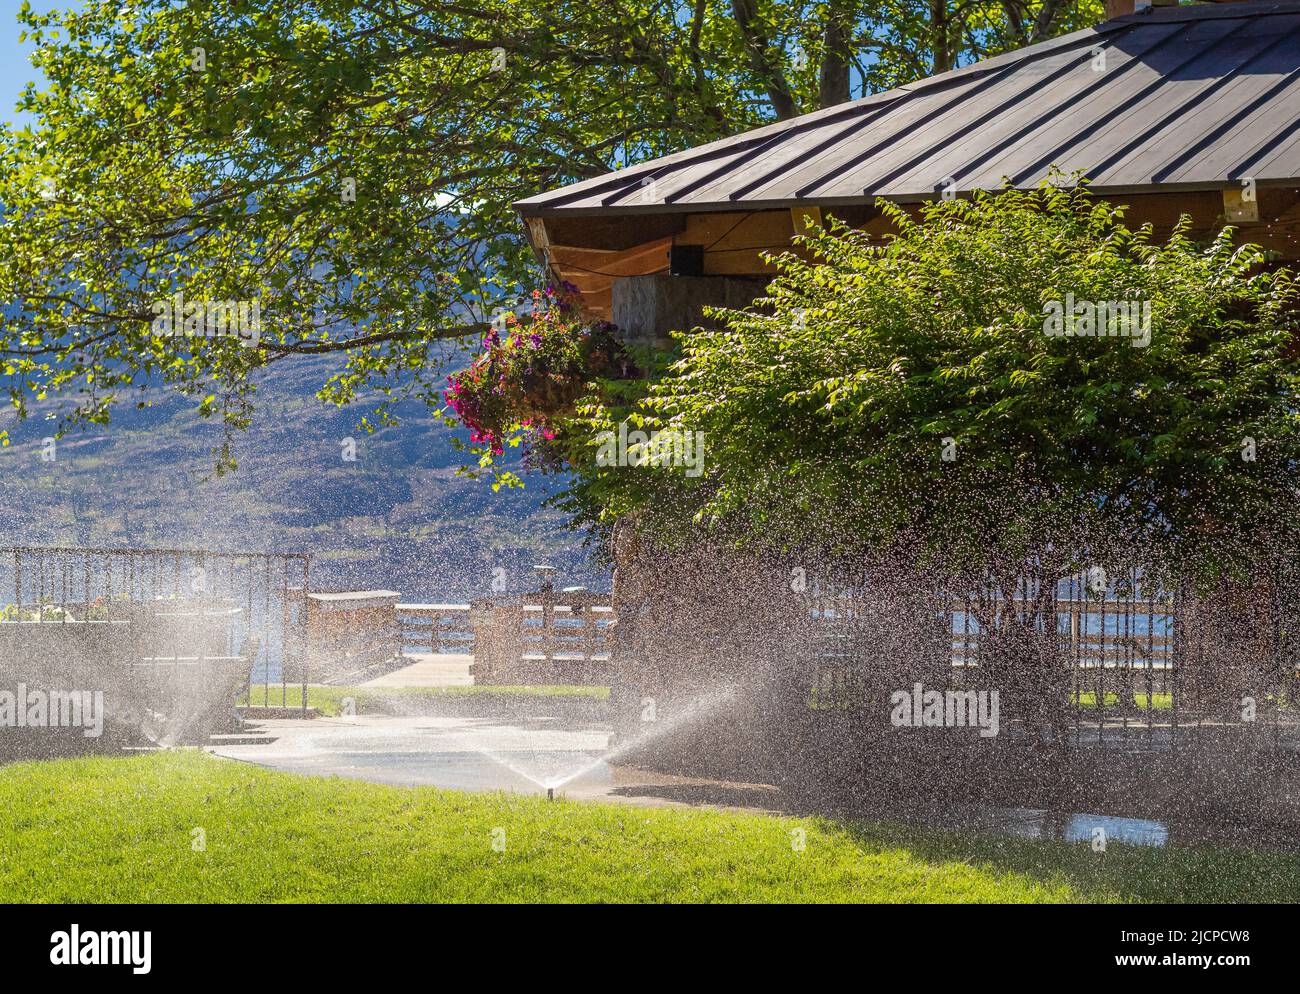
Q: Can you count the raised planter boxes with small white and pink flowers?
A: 1